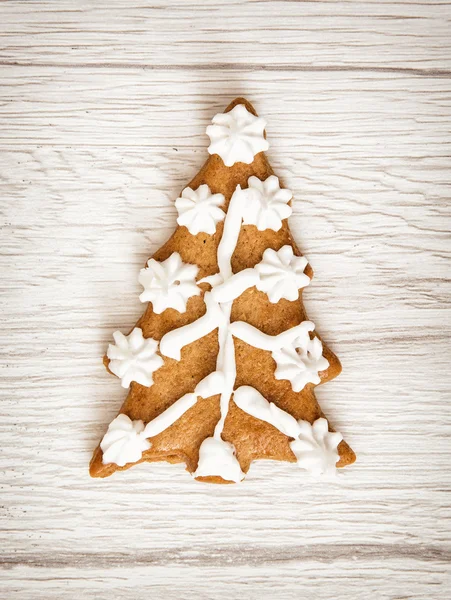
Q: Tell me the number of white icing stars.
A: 9